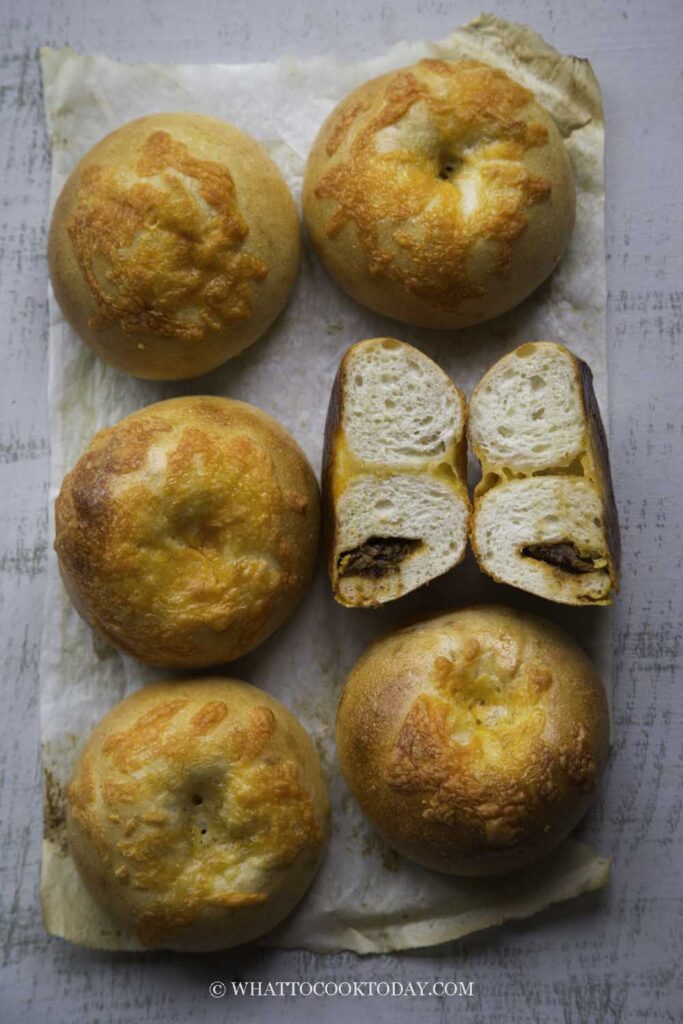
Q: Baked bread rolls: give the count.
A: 6